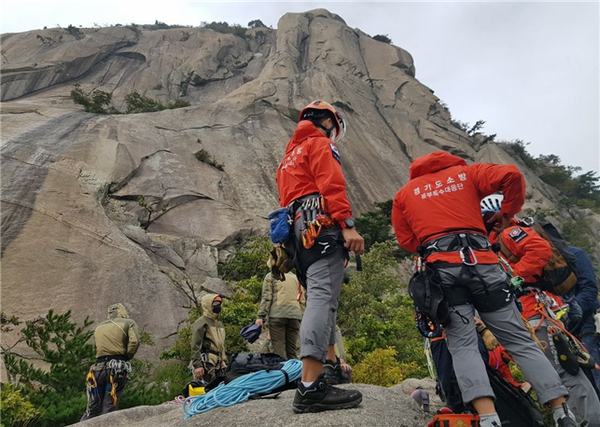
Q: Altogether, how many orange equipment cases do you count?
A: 1